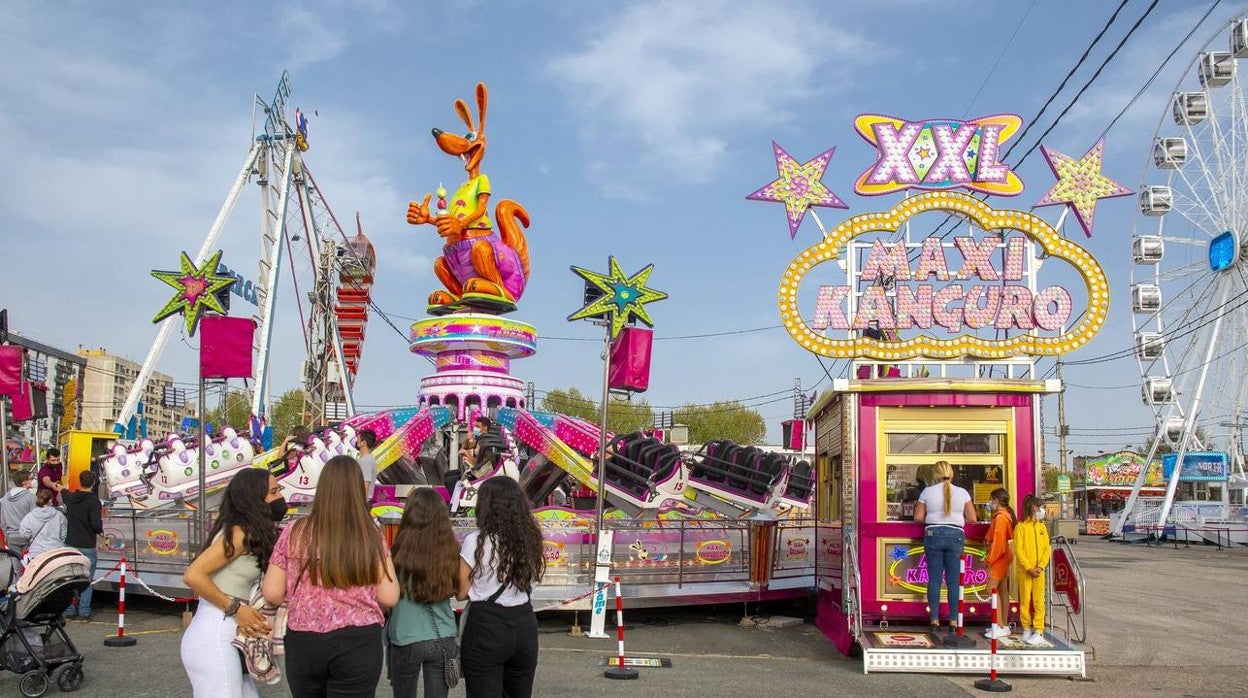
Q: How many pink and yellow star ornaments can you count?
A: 2